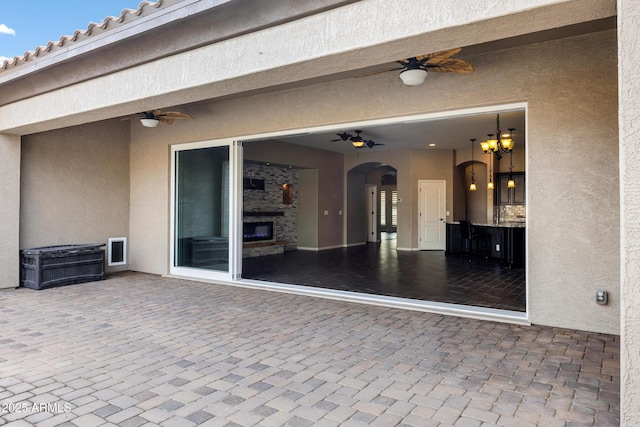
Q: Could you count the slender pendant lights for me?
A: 3